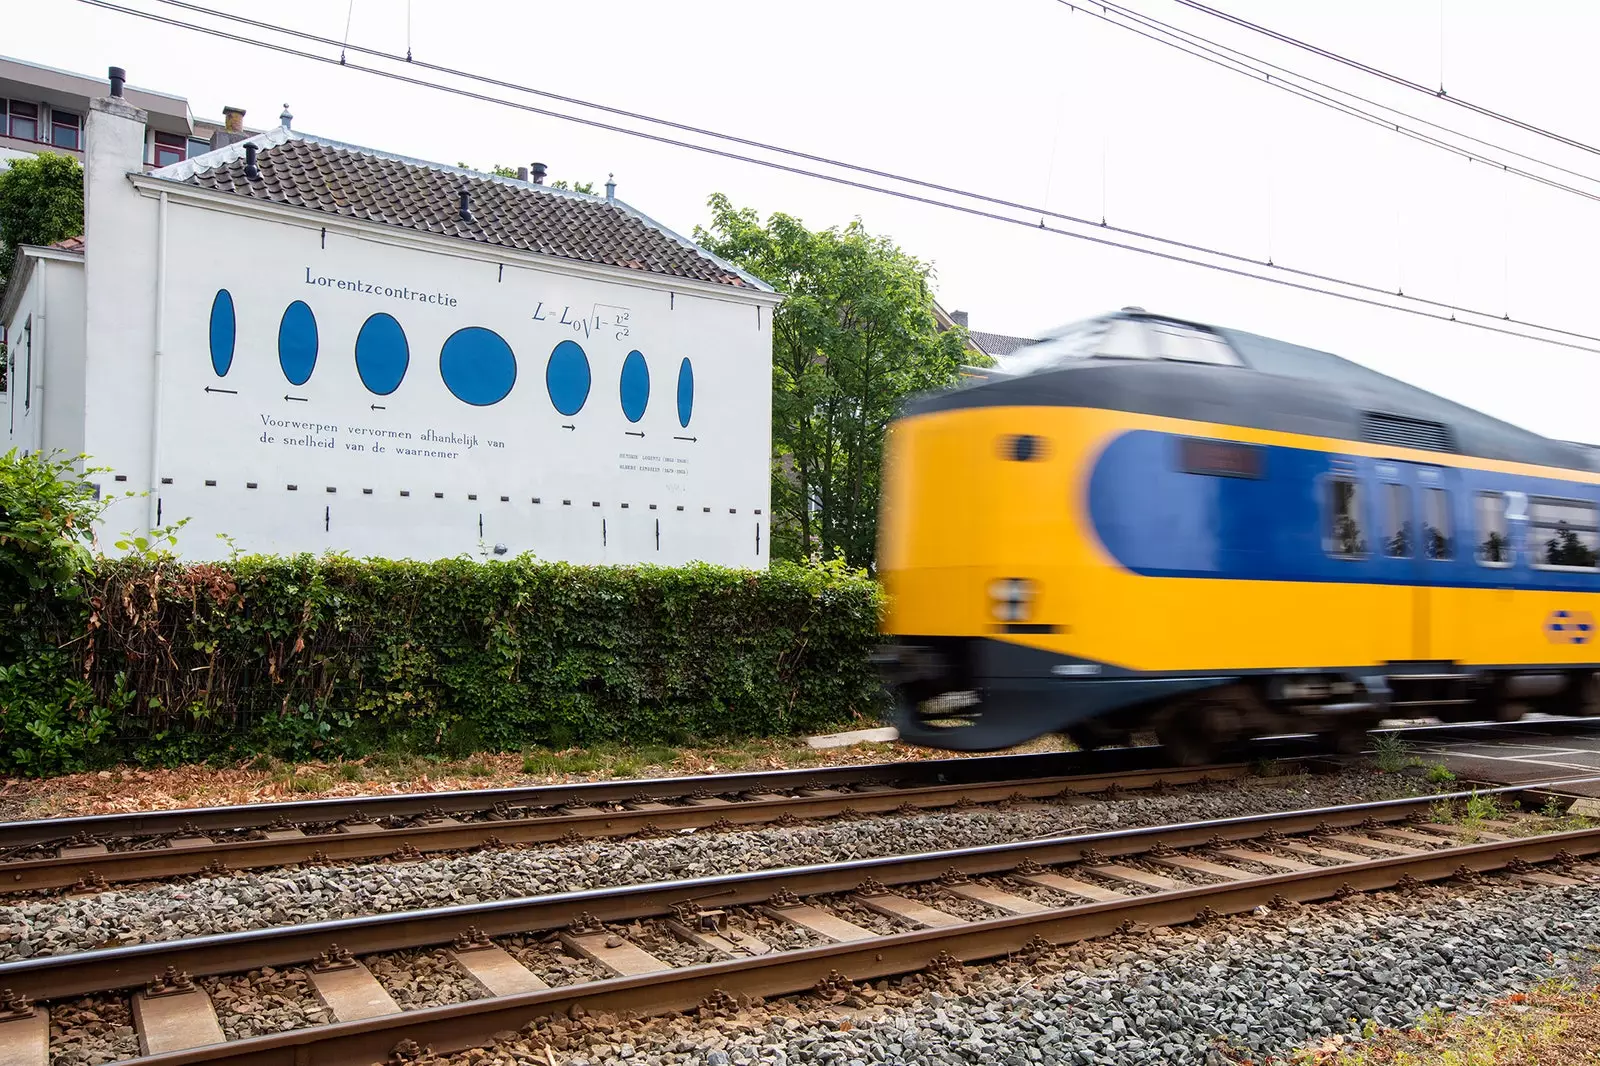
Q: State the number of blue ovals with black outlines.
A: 7